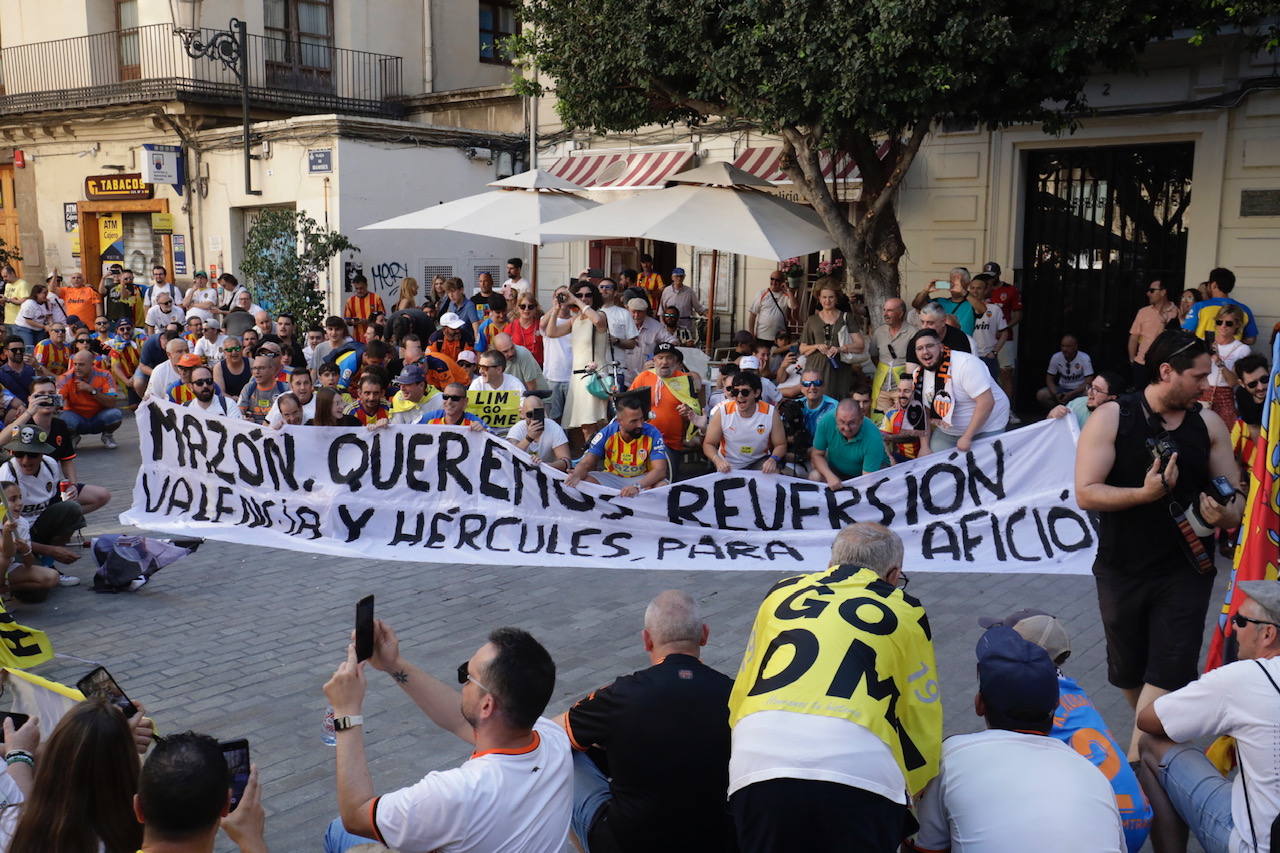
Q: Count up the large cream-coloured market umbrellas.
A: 2